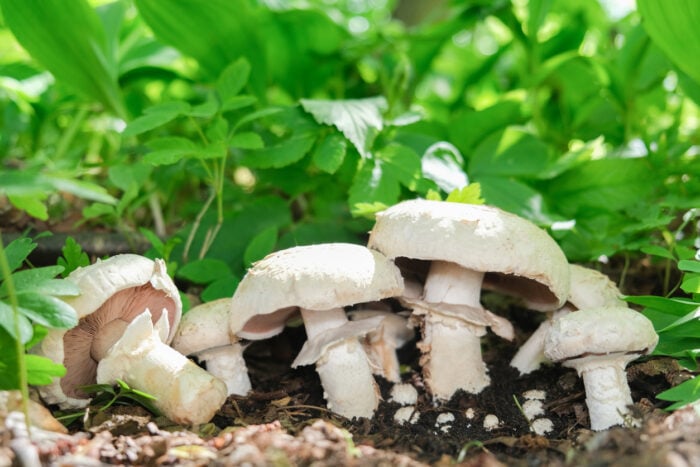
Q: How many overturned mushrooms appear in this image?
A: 1